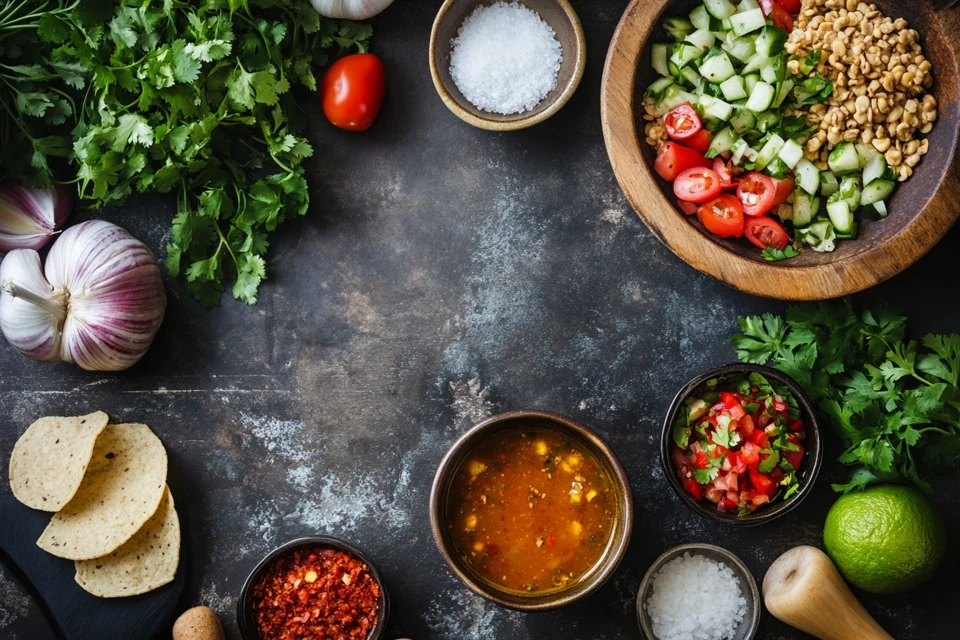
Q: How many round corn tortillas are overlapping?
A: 3